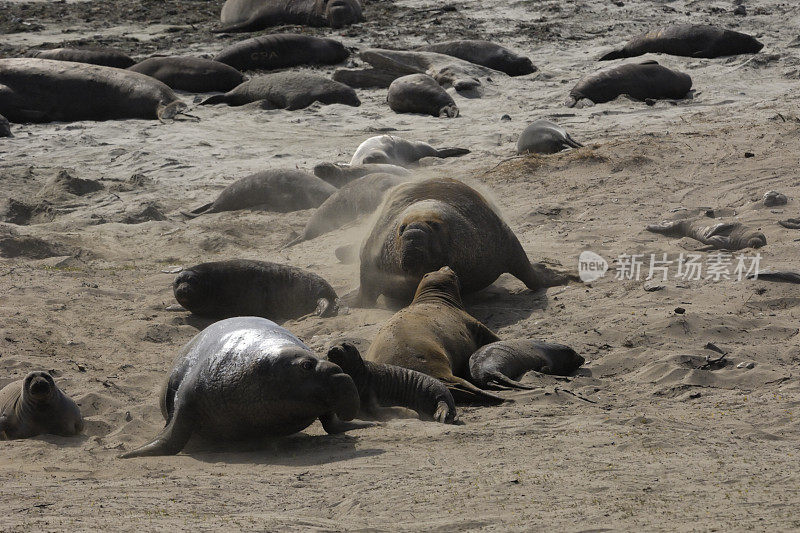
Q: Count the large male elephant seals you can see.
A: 2